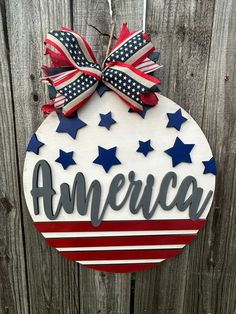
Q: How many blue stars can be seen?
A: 11